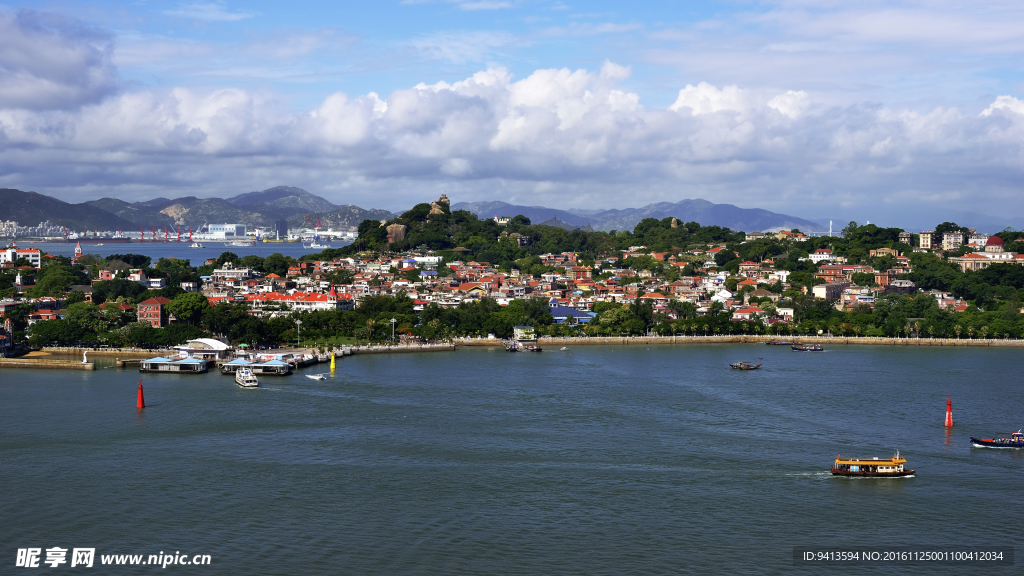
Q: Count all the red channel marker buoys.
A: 2